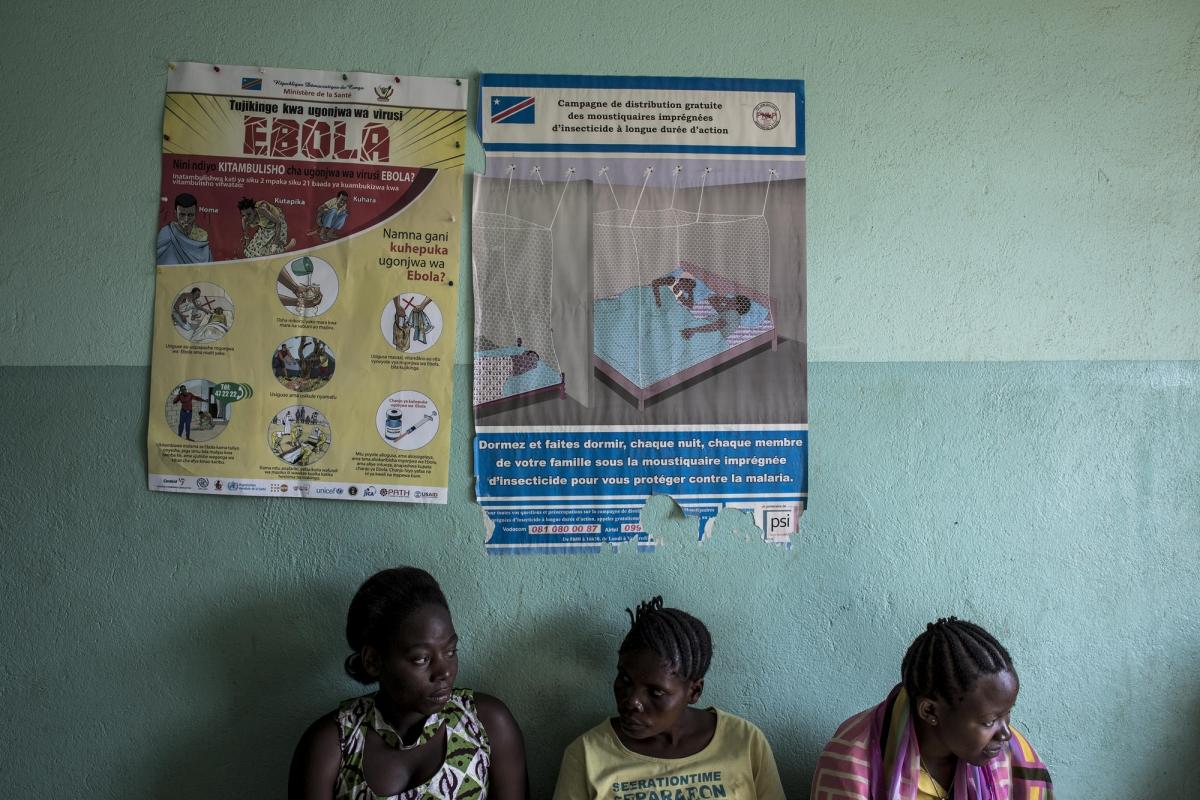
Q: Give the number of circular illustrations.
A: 7